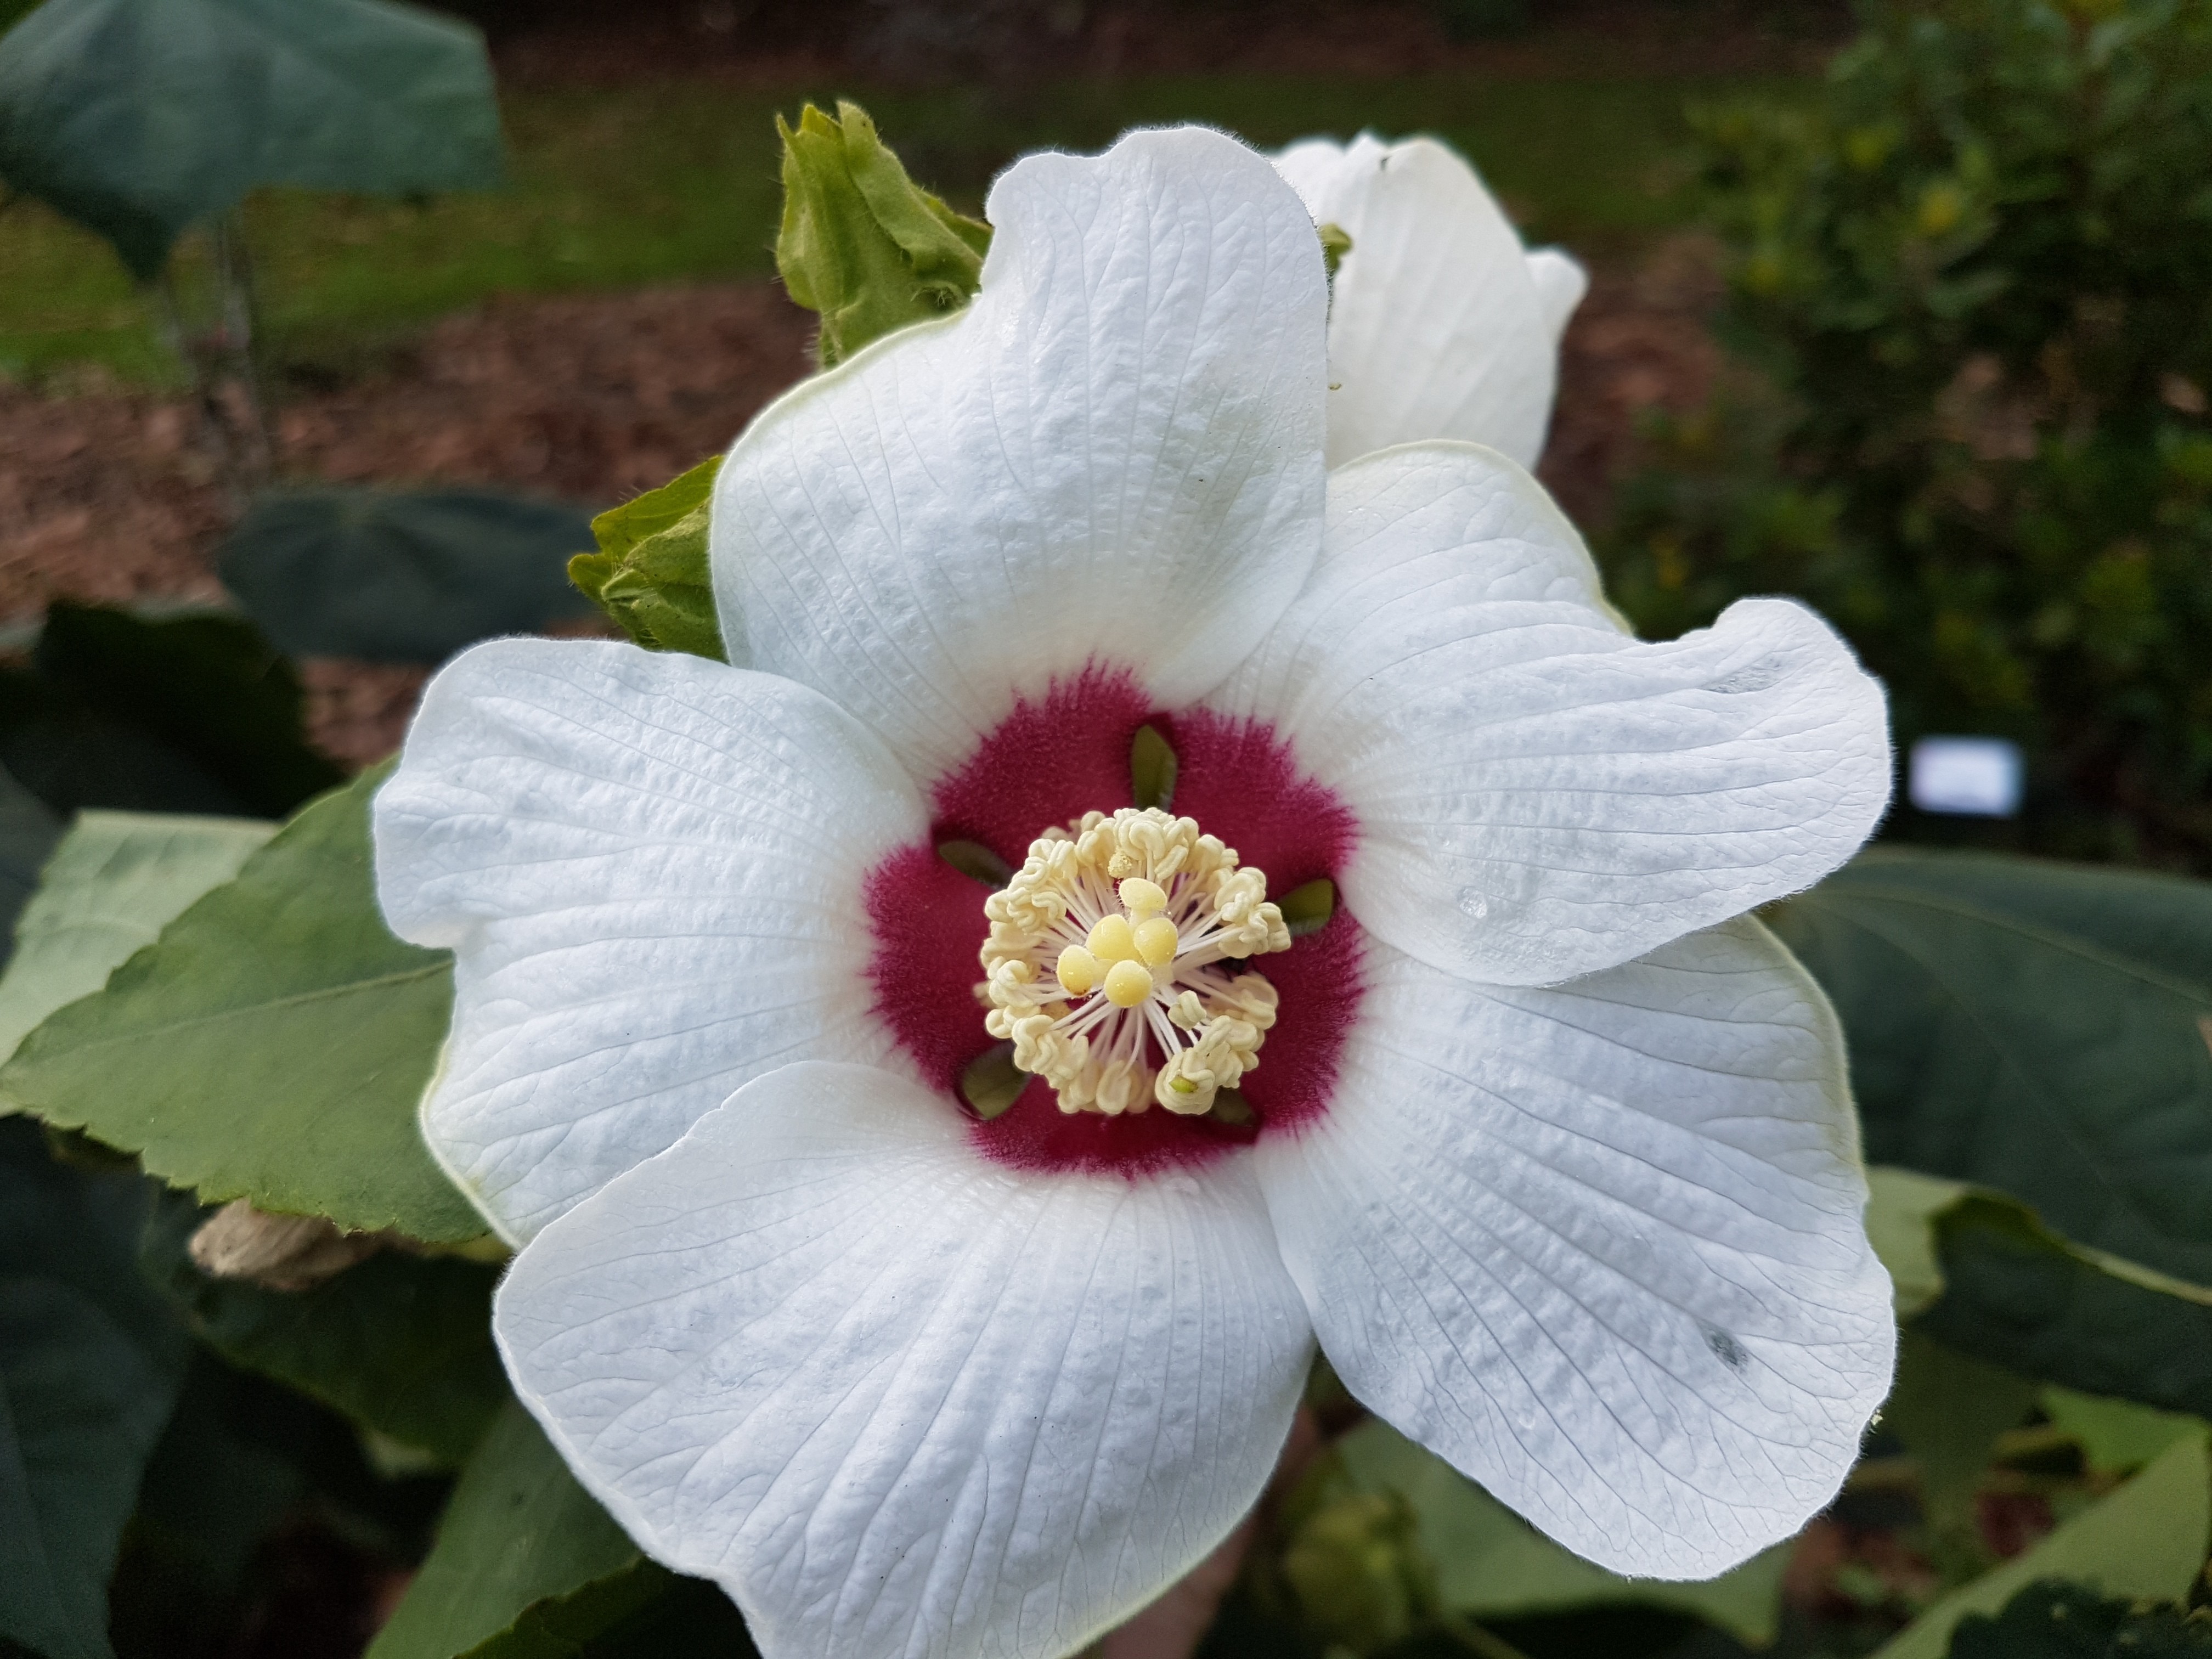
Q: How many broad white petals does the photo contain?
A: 5